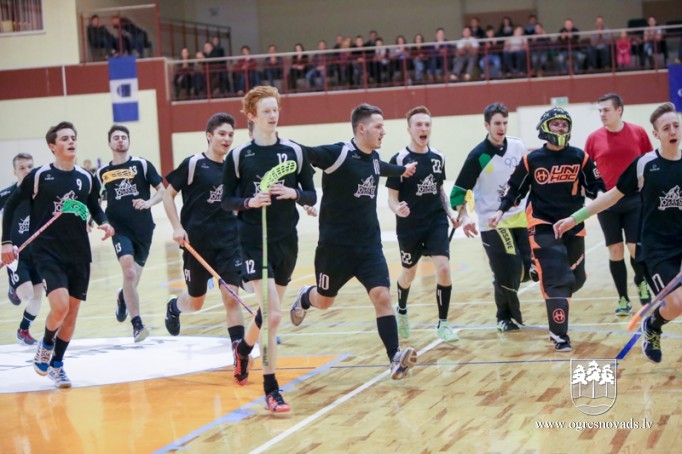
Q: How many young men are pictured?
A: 11